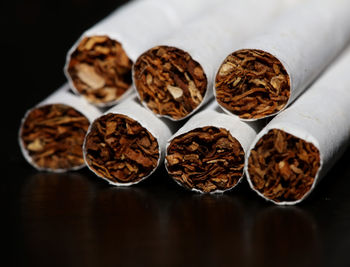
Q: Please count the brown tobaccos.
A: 7